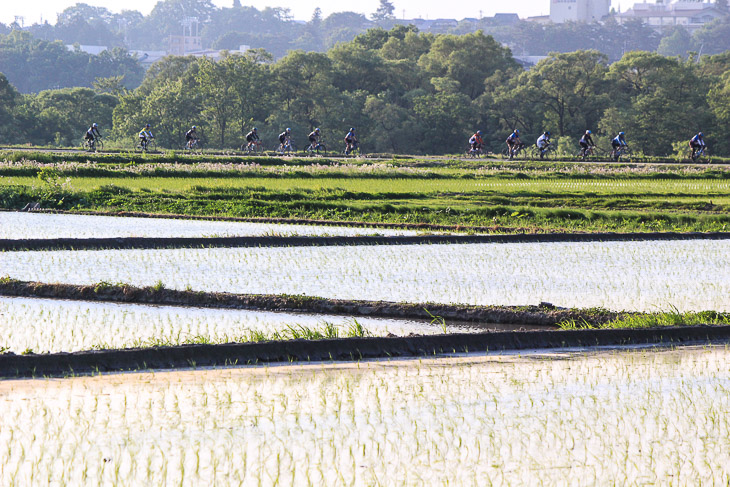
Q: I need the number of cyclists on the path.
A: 13